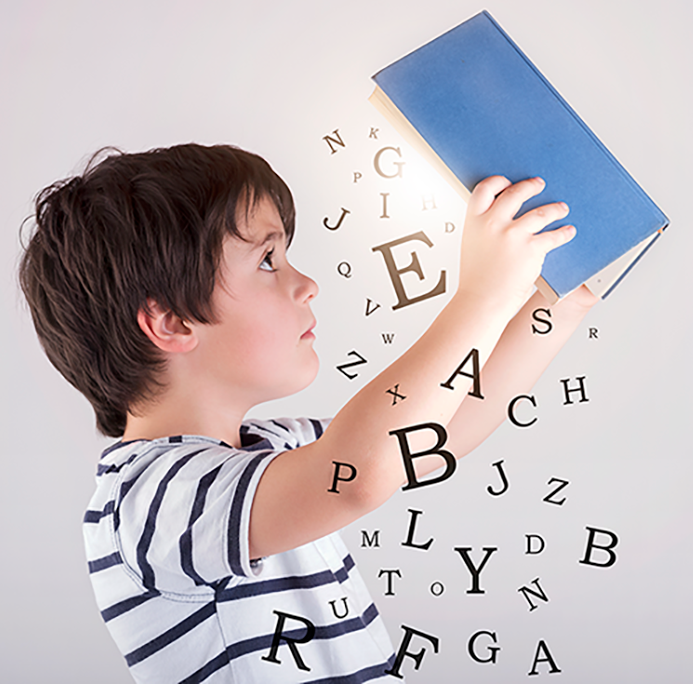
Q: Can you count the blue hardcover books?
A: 1